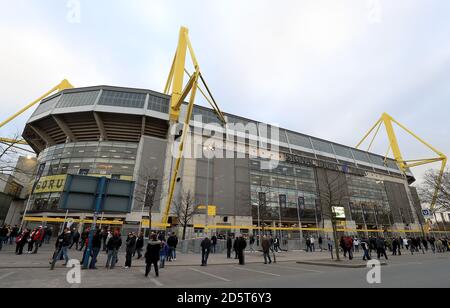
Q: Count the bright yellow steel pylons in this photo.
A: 3